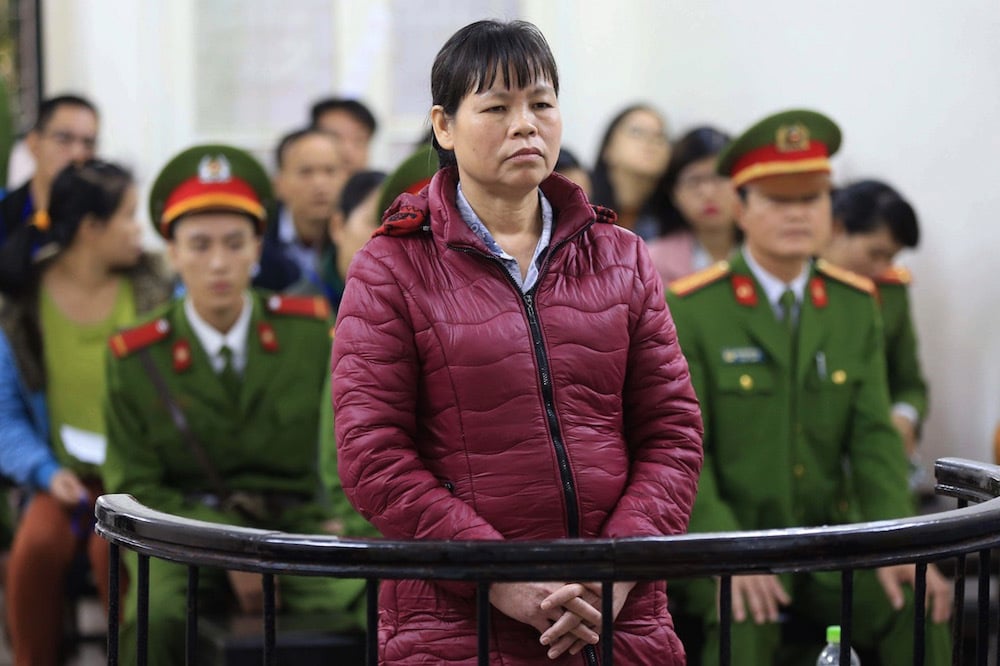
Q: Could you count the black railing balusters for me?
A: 12